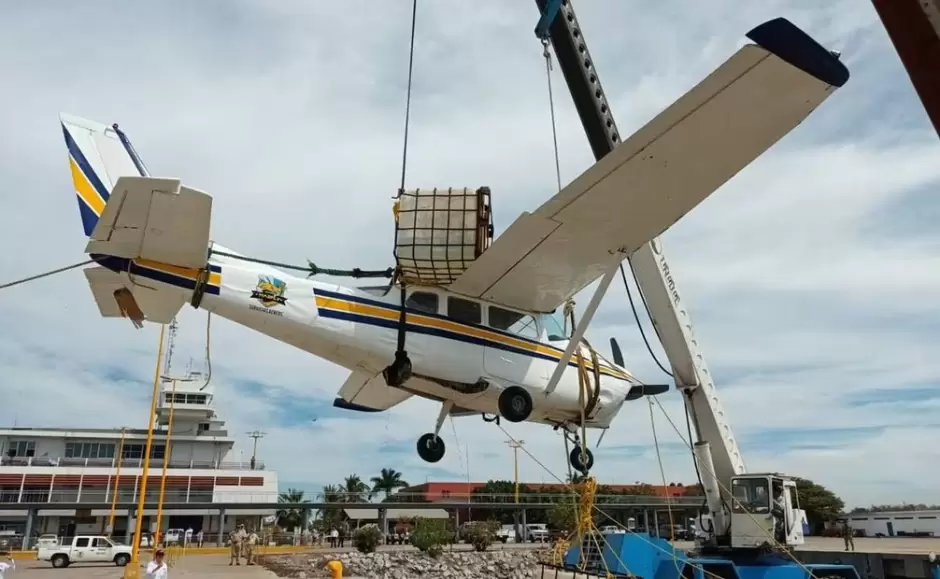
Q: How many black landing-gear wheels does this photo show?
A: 3